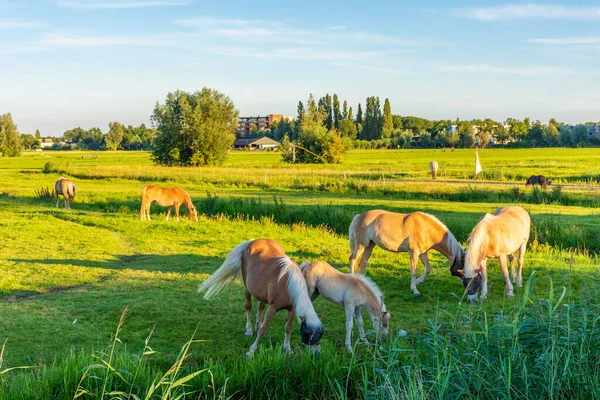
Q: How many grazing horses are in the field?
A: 8